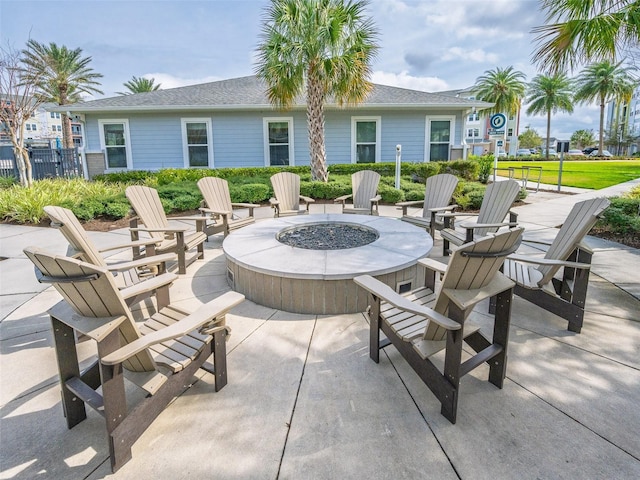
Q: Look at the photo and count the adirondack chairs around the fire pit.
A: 10